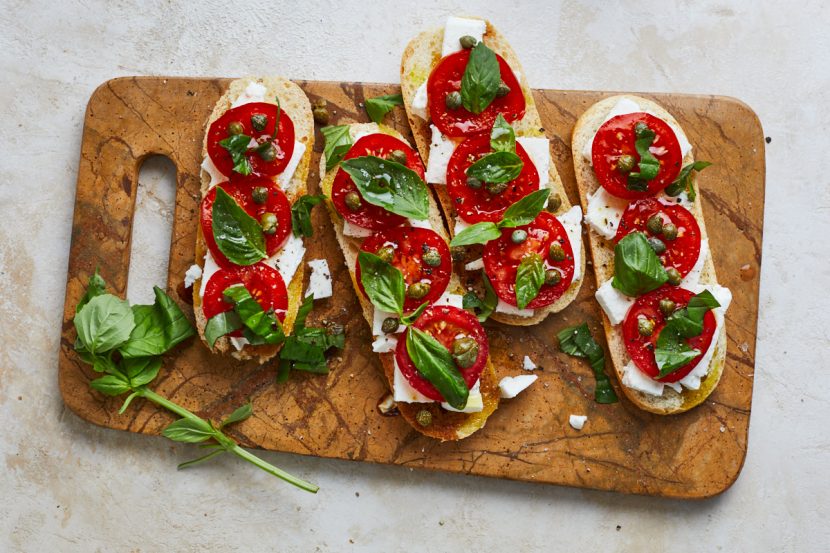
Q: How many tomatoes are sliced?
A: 12